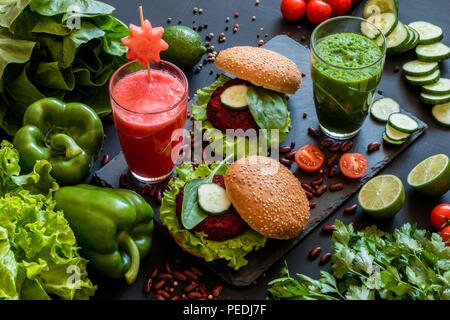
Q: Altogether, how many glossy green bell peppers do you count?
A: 2